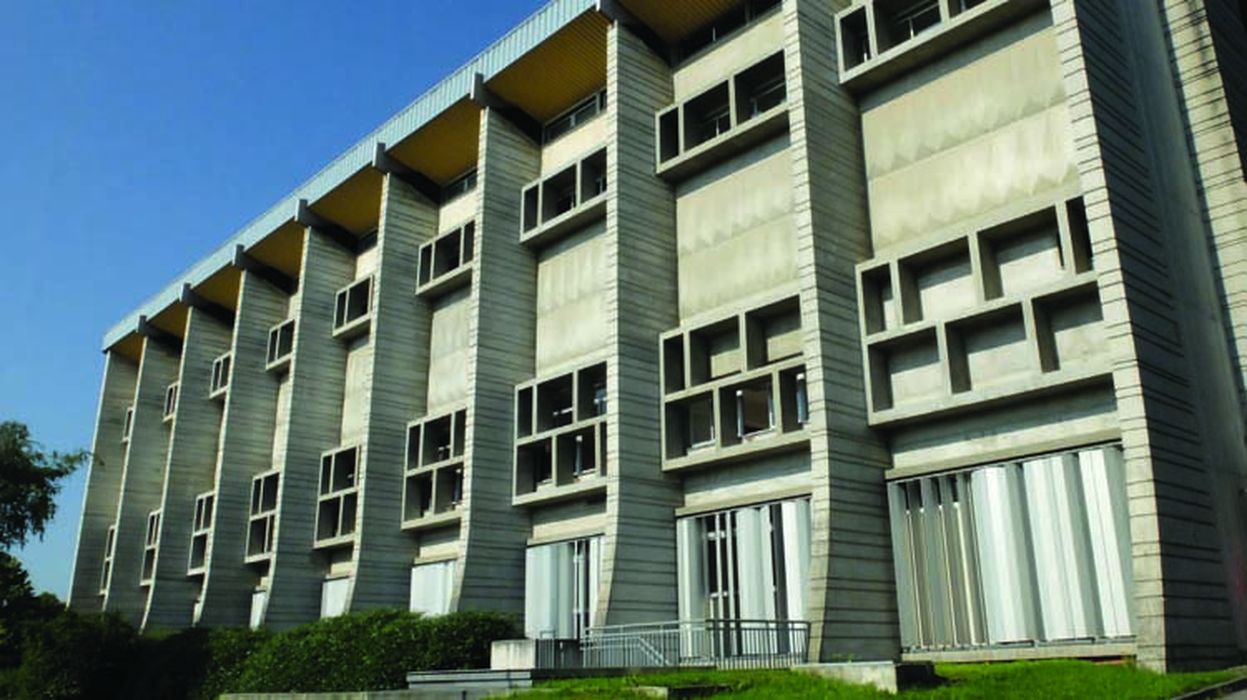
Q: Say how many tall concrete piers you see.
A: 10